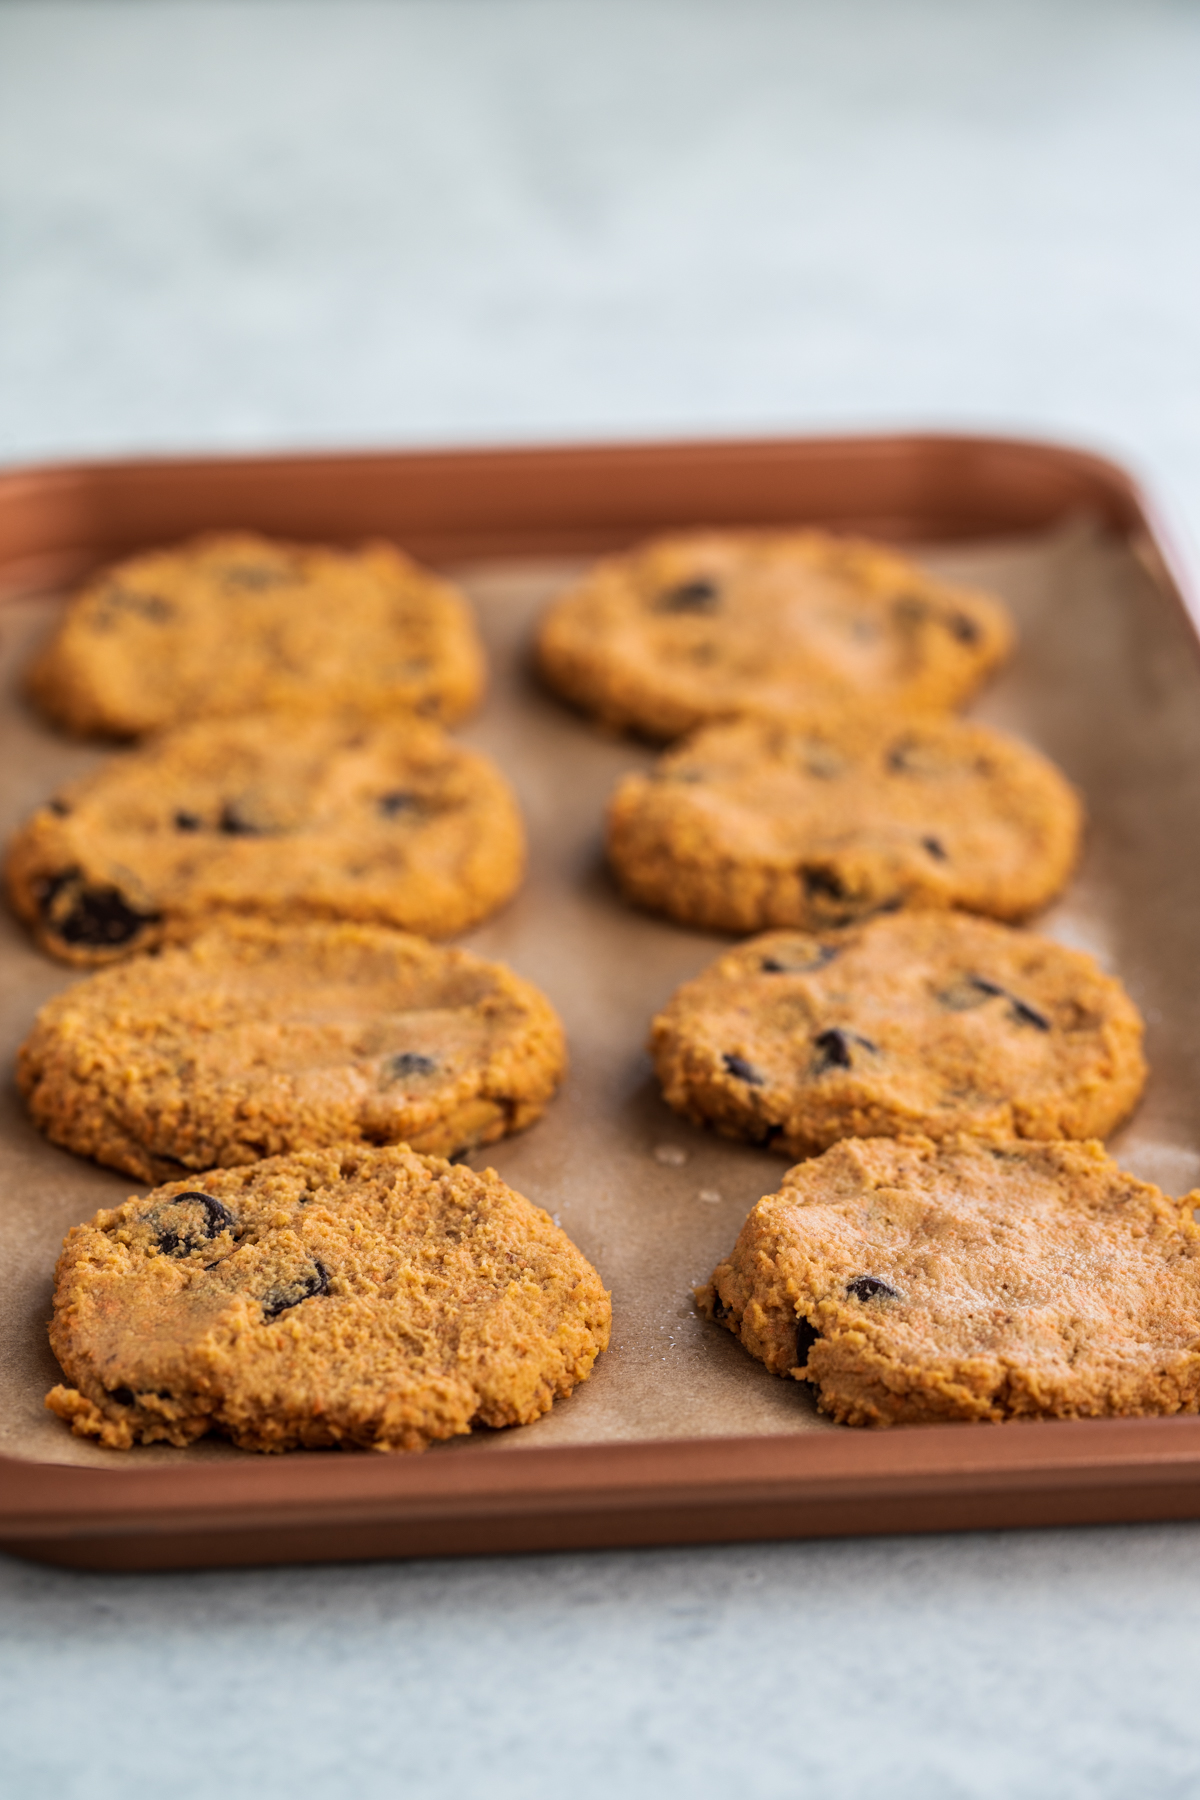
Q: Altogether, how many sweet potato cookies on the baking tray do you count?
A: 8